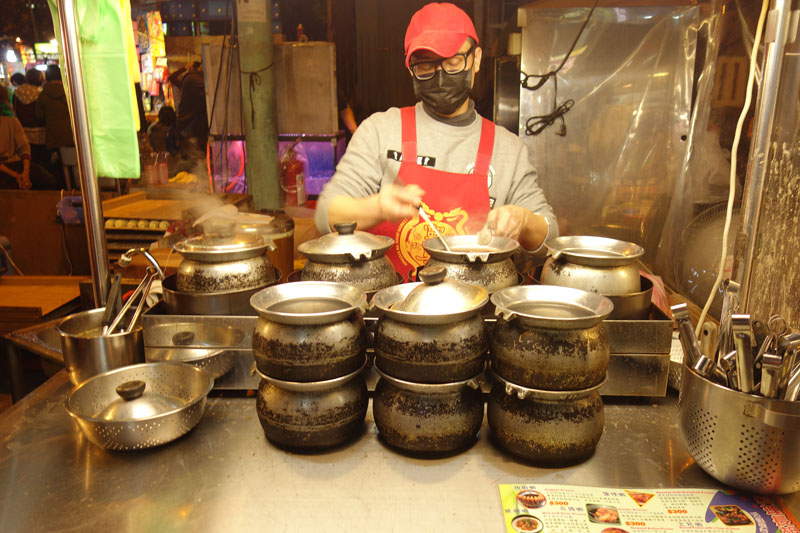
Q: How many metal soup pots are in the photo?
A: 10